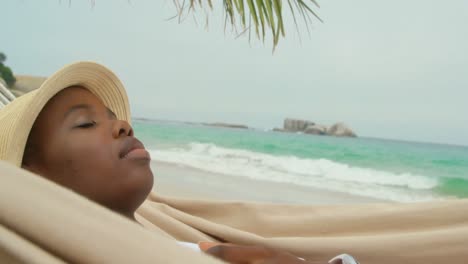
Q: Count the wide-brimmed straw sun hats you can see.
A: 1